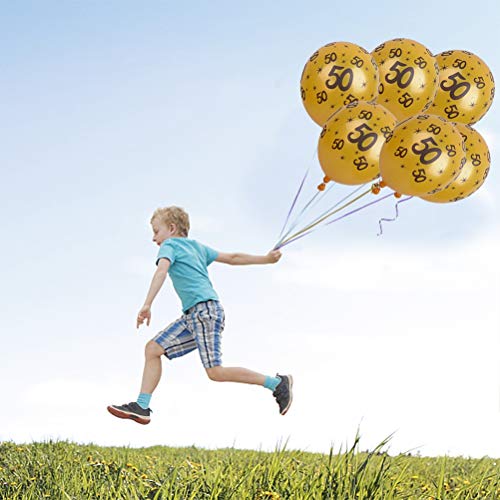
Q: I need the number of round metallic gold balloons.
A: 6